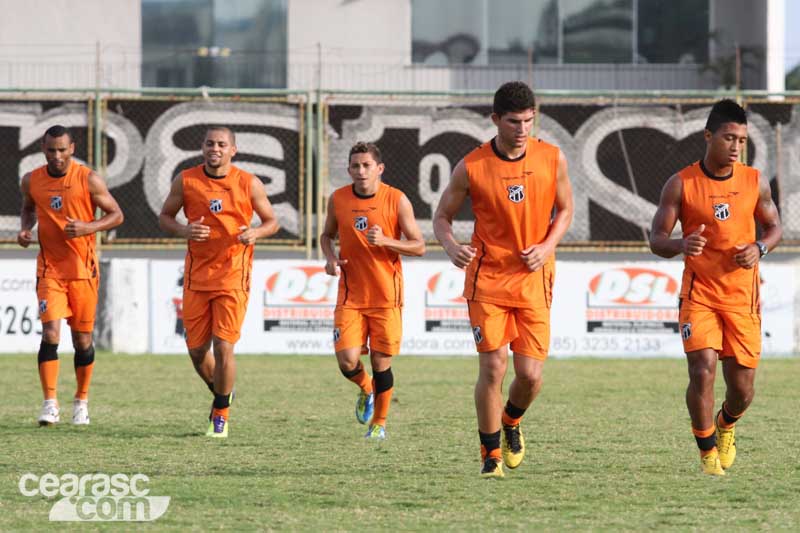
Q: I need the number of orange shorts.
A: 5